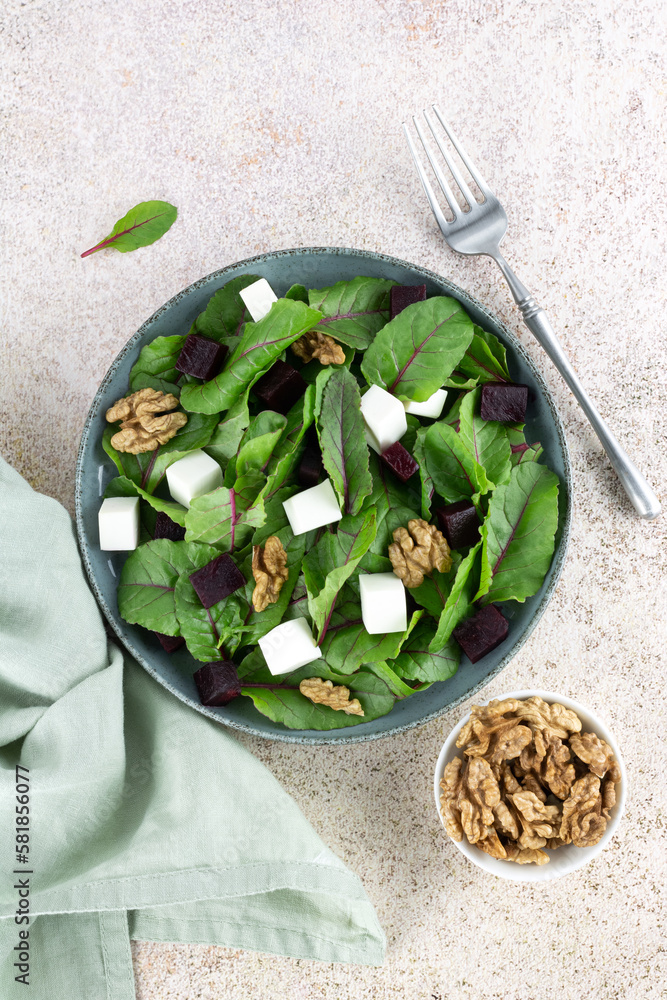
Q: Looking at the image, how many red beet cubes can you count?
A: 12